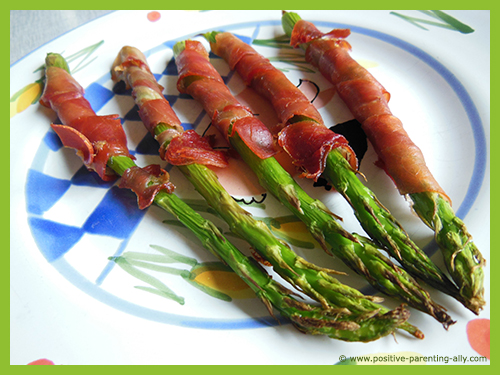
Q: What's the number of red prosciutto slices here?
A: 5